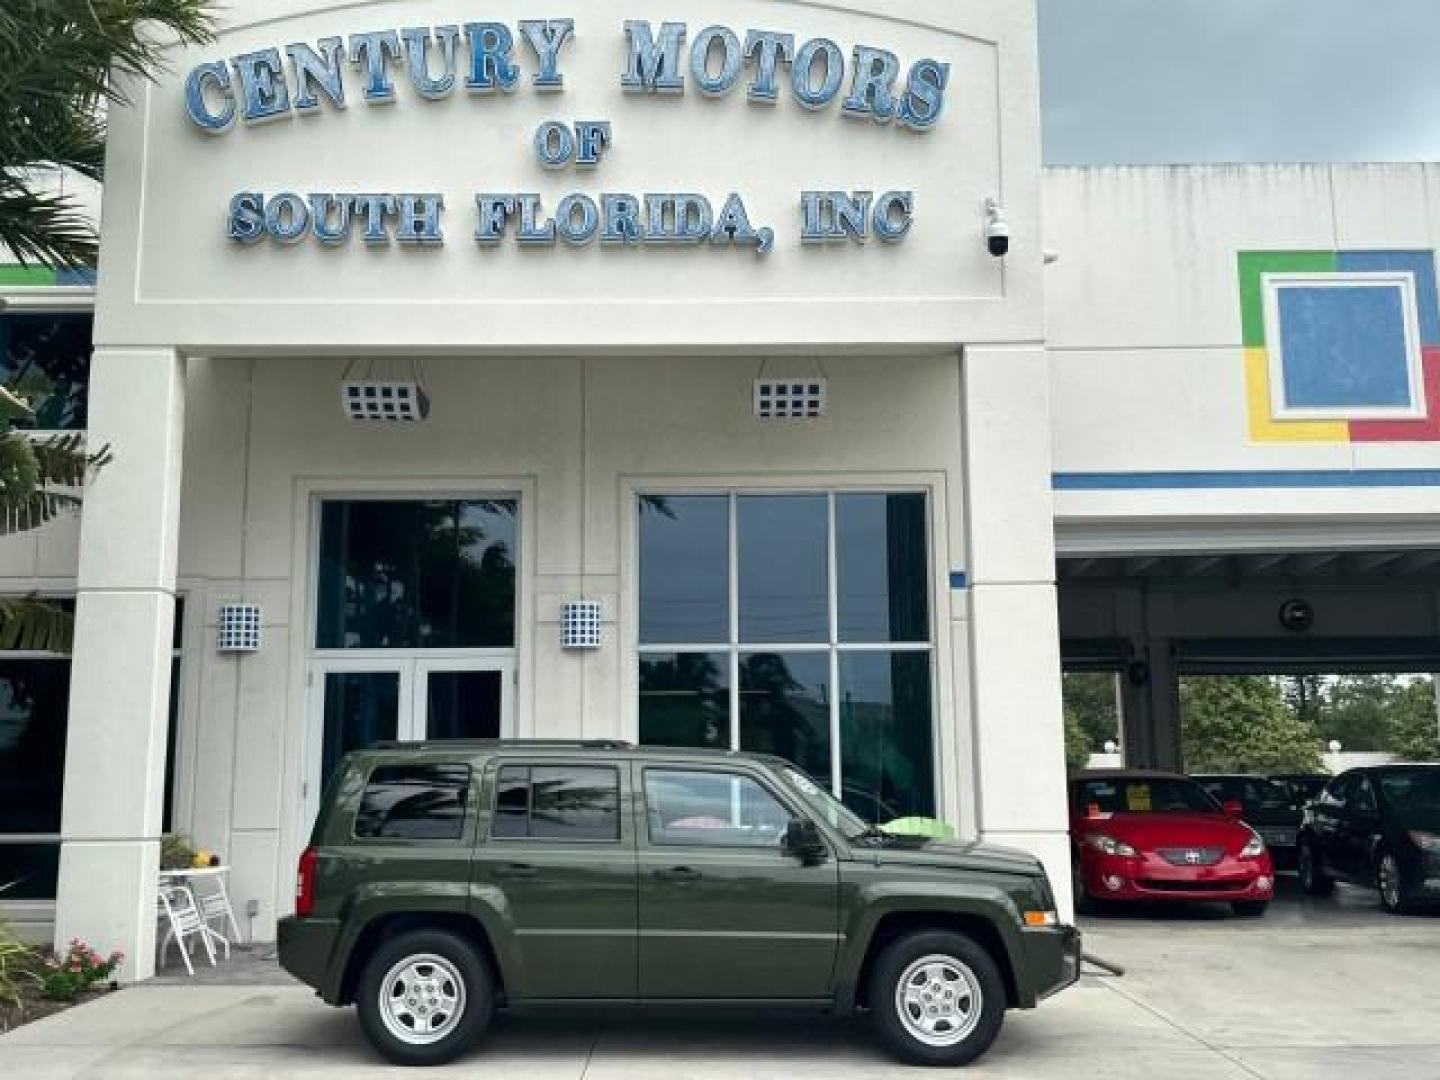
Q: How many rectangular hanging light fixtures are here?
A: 2